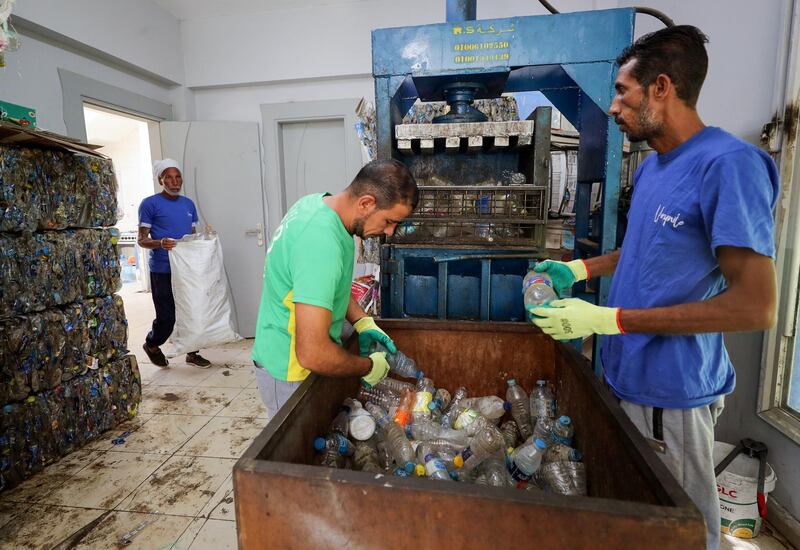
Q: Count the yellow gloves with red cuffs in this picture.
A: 2